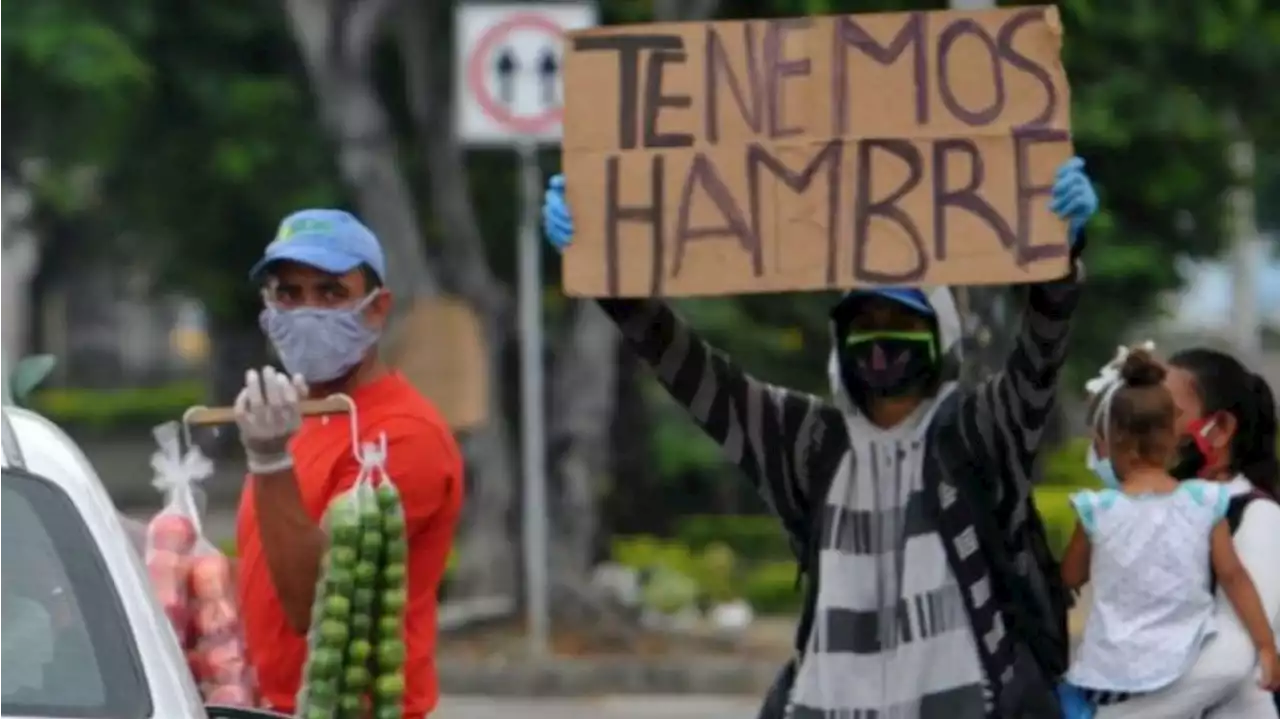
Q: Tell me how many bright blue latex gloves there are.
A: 2